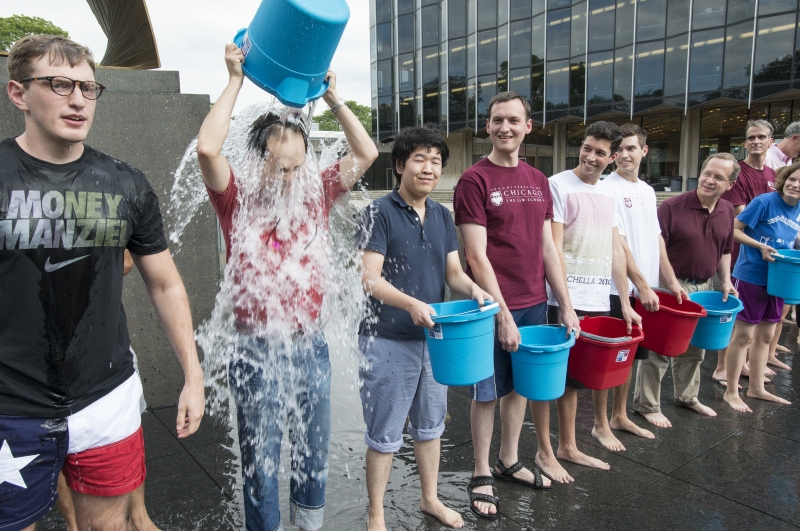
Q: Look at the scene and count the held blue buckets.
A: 5